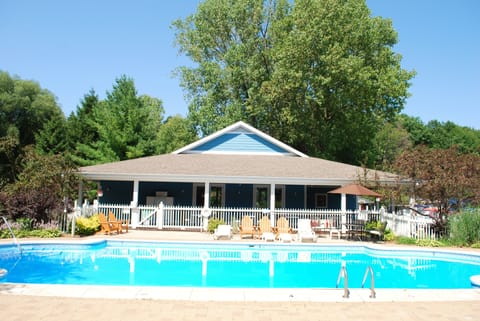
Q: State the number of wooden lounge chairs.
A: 5